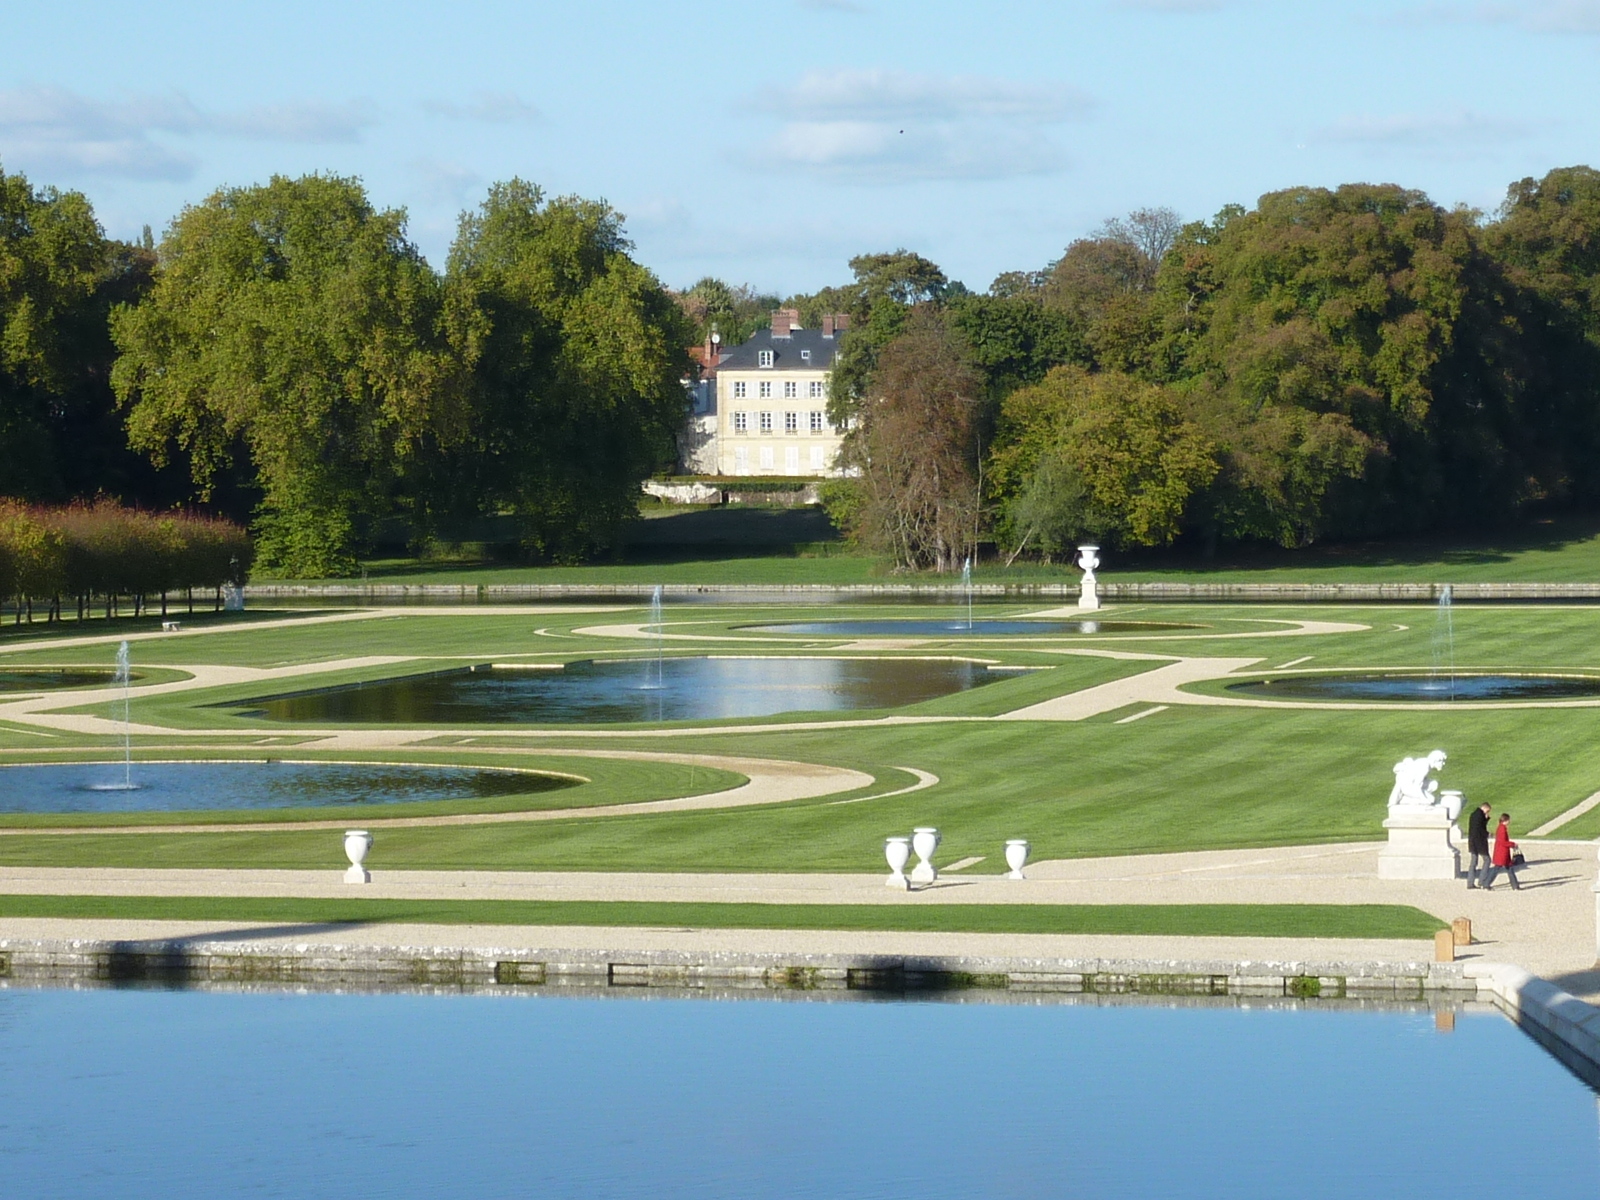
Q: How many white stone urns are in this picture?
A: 6